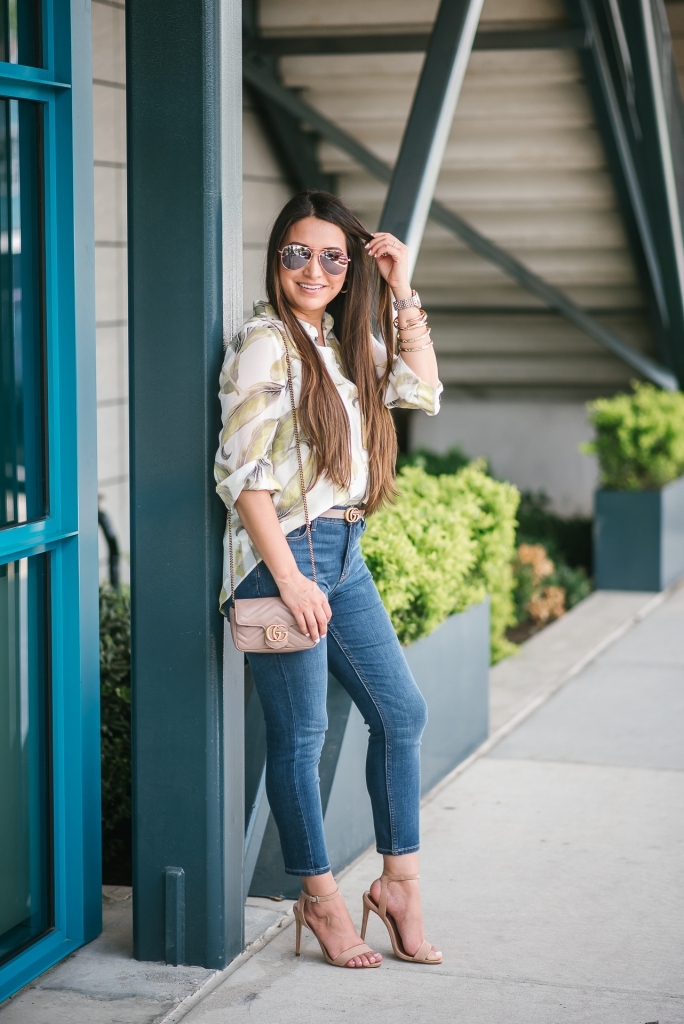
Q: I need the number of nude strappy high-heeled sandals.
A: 2